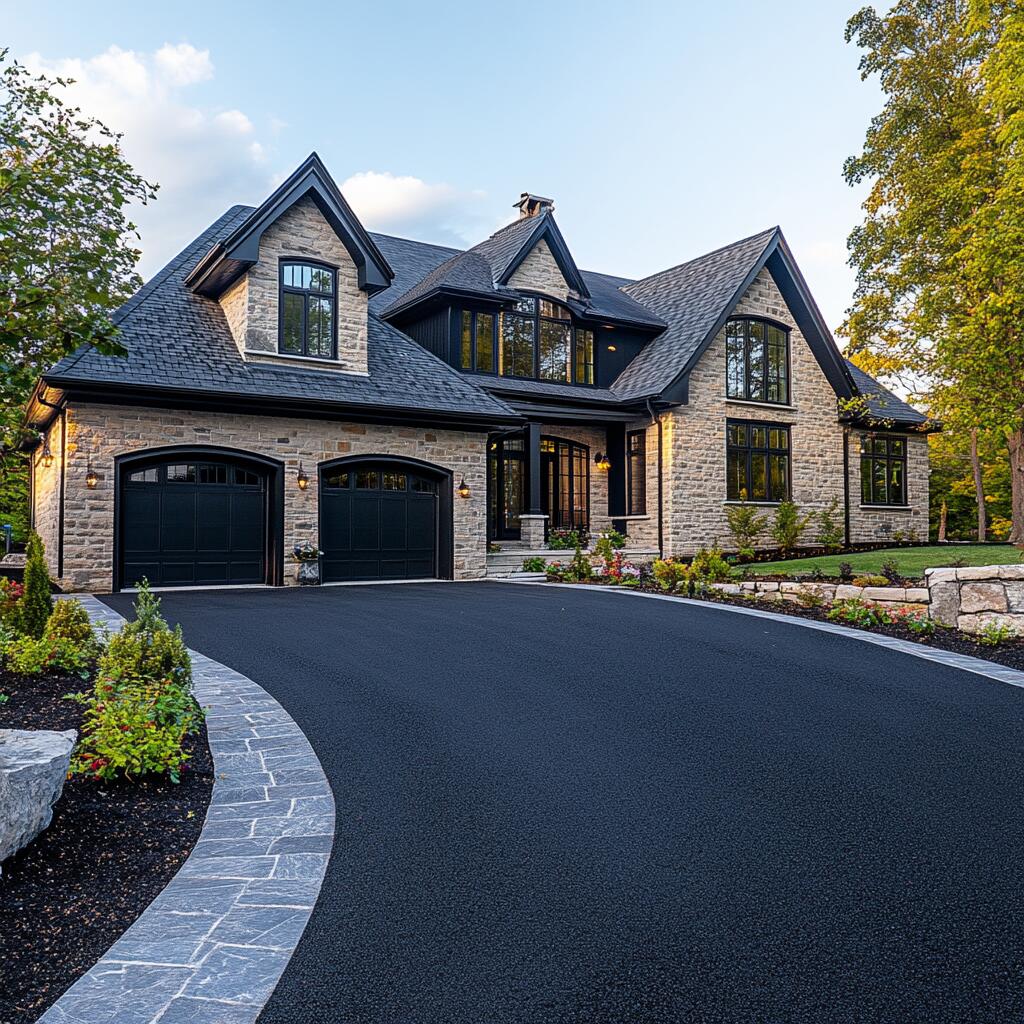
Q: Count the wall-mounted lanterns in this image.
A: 5